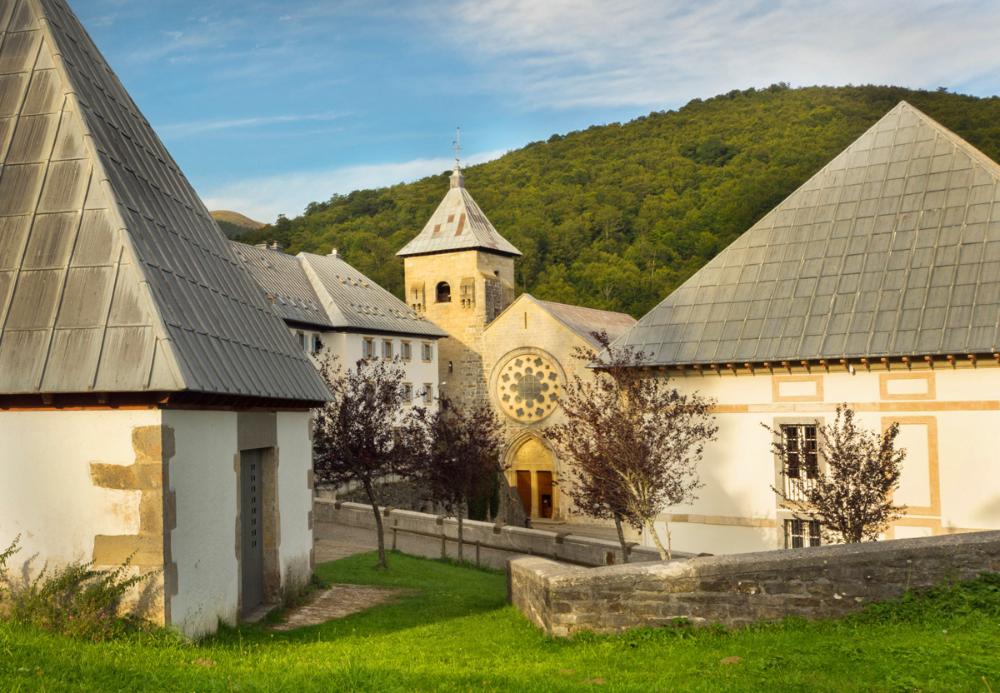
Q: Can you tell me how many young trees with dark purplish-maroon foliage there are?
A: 5